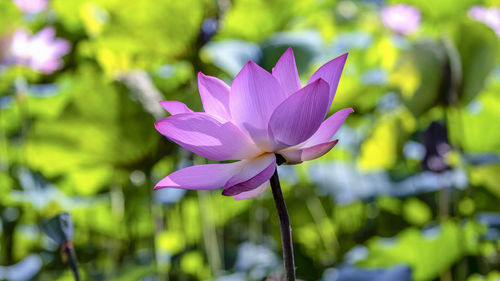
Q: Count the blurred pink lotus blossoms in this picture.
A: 4